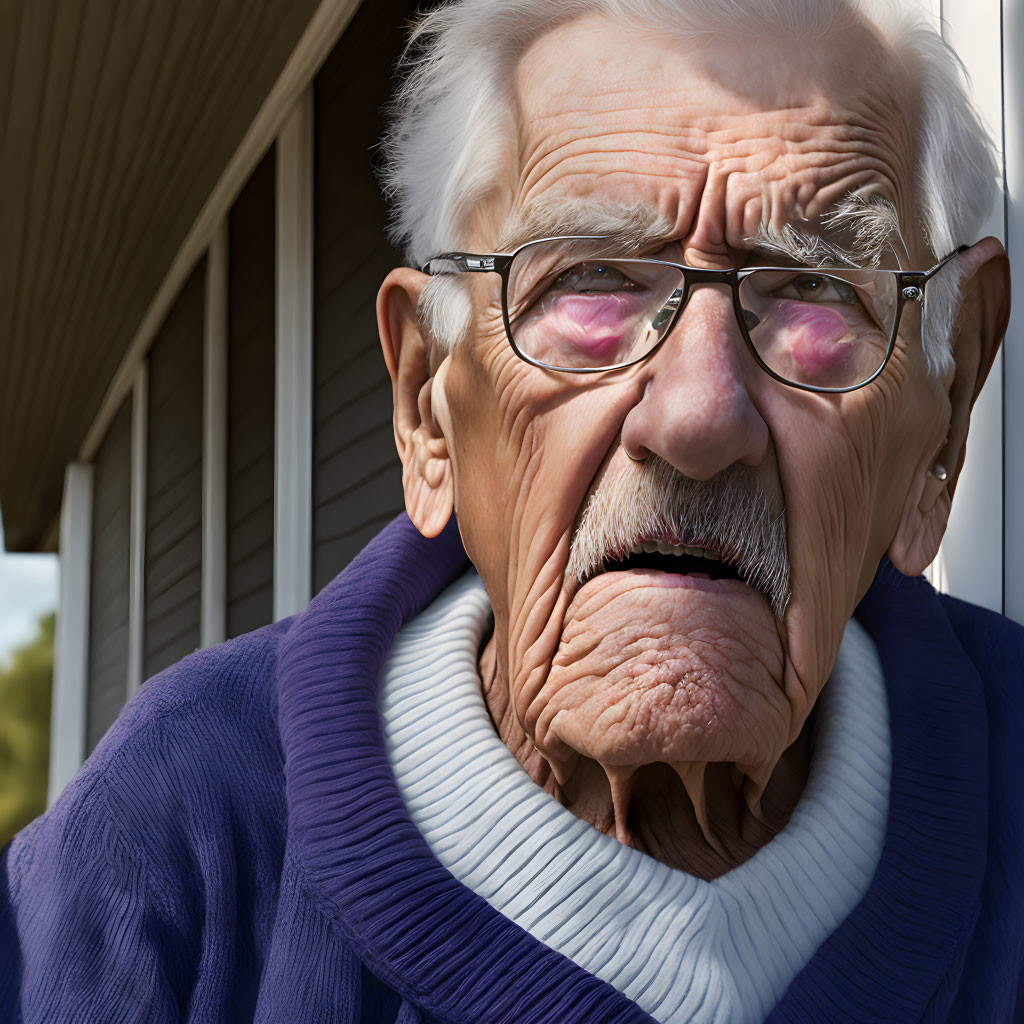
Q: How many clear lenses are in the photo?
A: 2